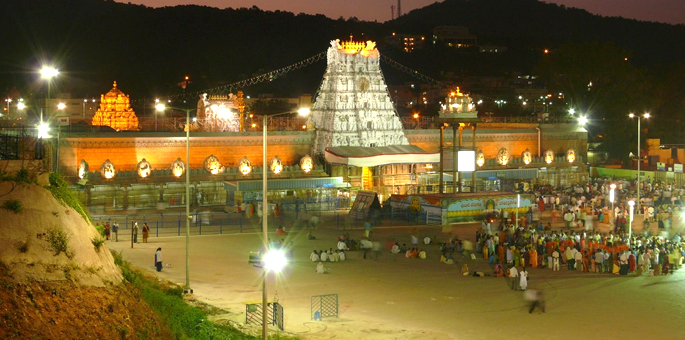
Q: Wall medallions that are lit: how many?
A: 13